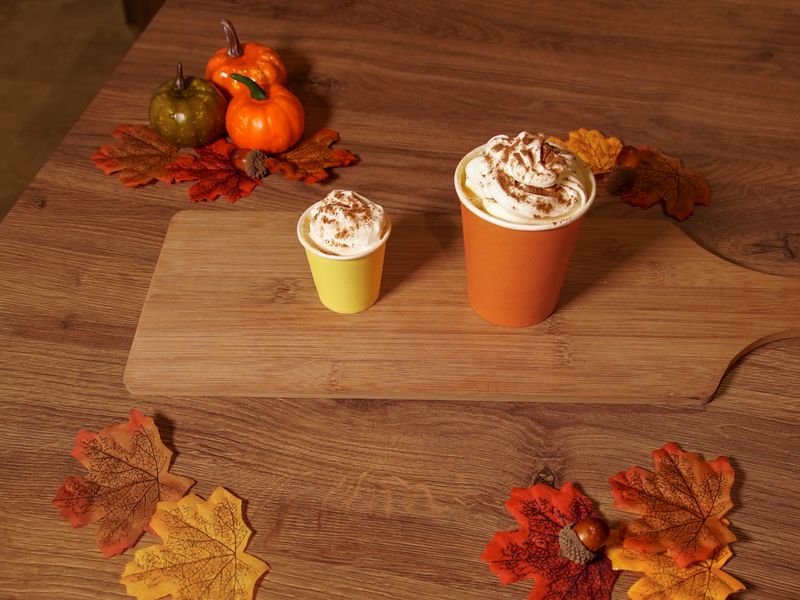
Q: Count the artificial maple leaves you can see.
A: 10